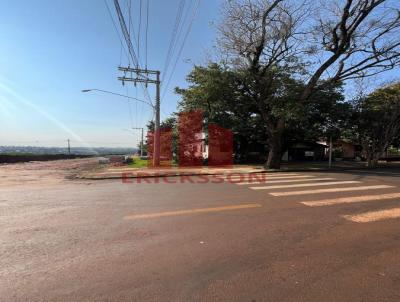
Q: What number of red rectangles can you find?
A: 3